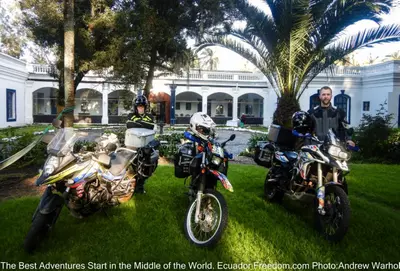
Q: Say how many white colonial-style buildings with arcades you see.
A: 1